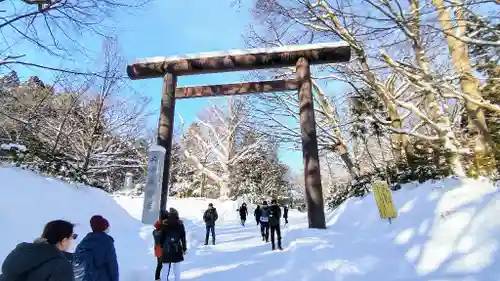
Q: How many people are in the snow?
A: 10